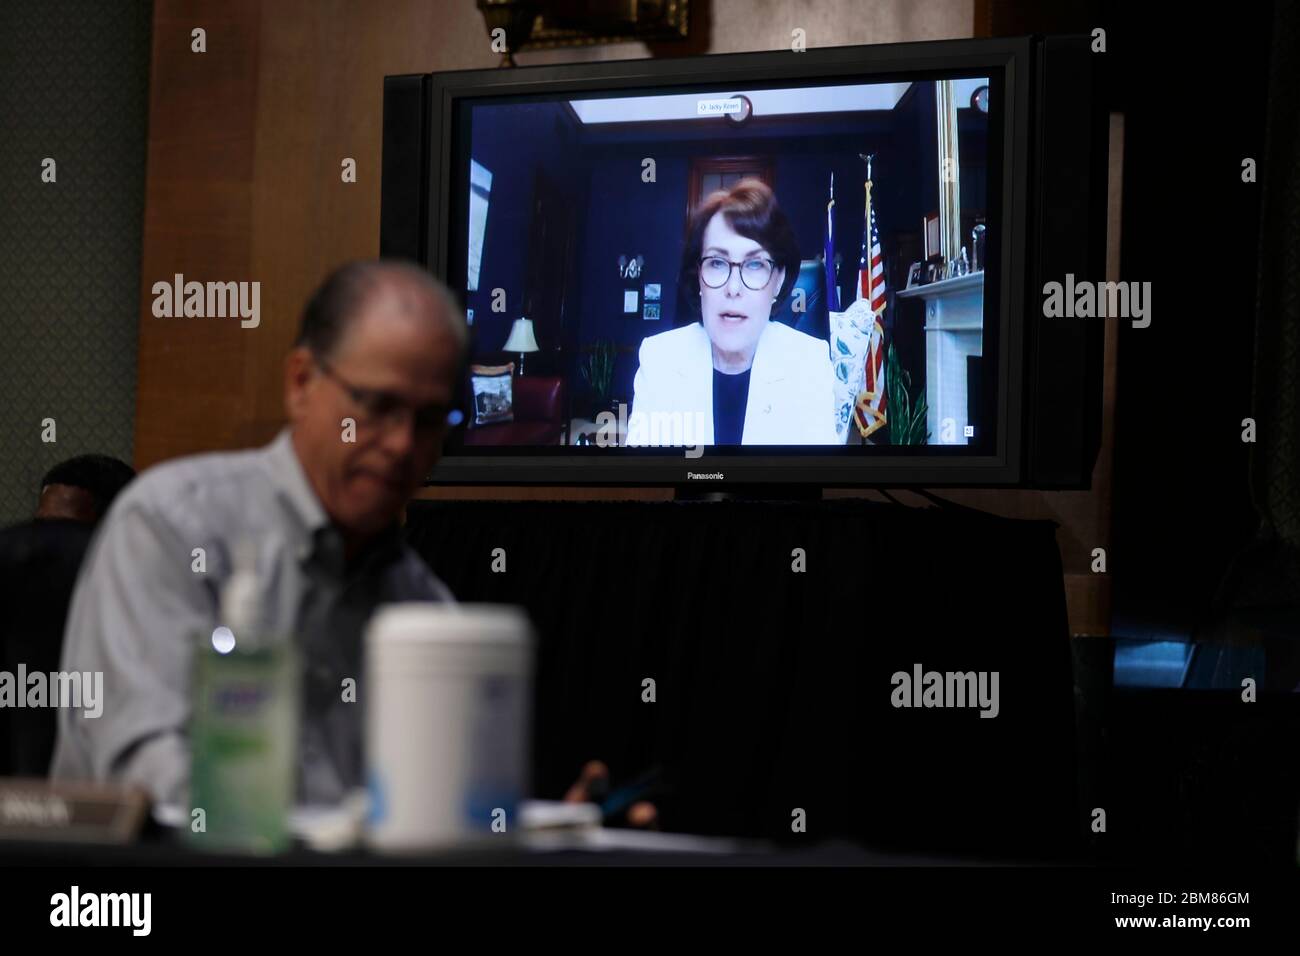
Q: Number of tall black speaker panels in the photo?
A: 2